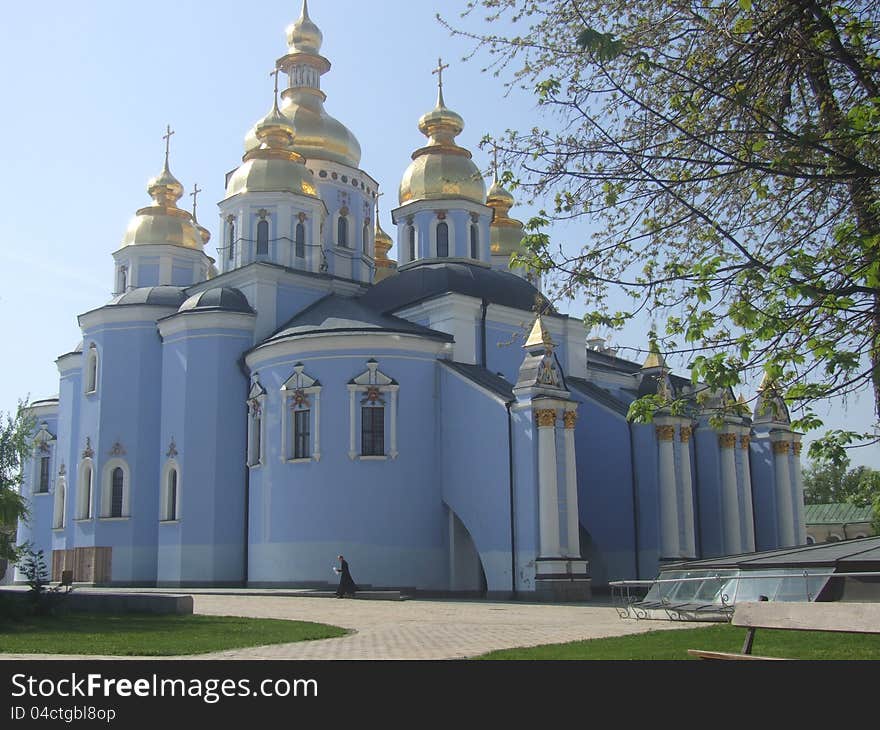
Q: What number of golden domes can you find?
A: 7